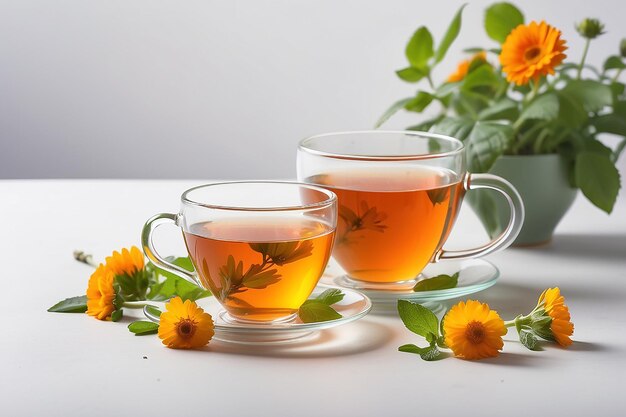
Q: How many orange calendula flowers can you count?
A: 7